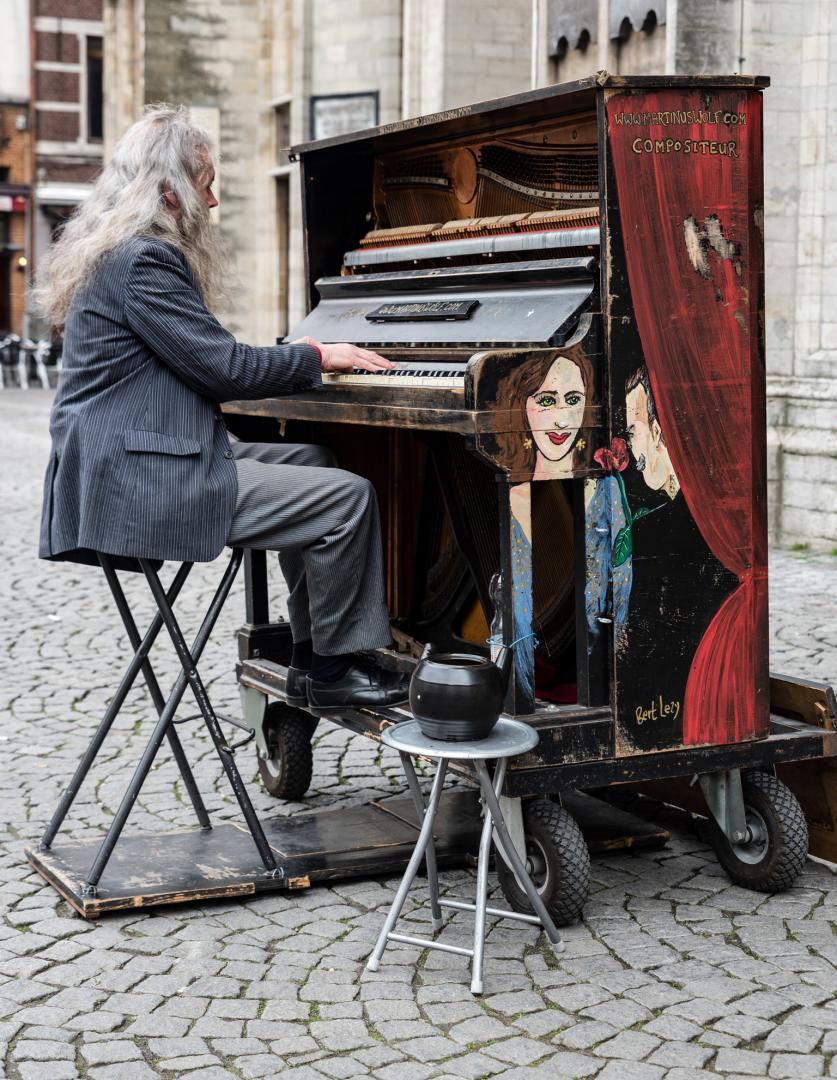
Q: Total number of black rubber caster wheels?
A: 3